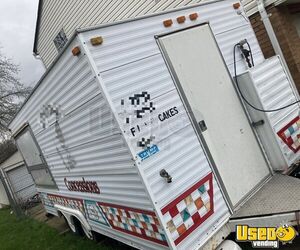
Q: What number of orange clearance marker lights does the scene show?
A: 6